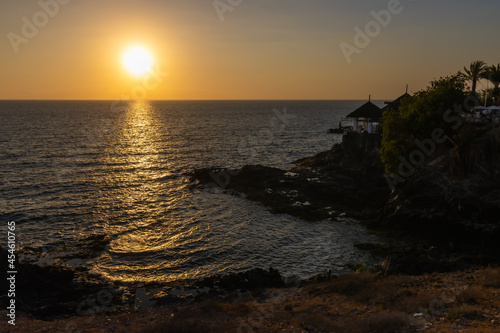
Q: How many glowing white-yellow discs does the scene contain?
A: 1